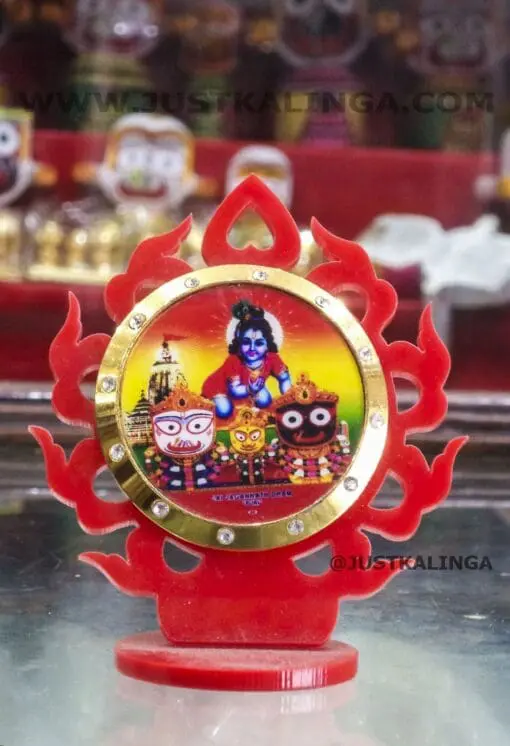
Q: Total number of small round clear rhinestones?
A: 12